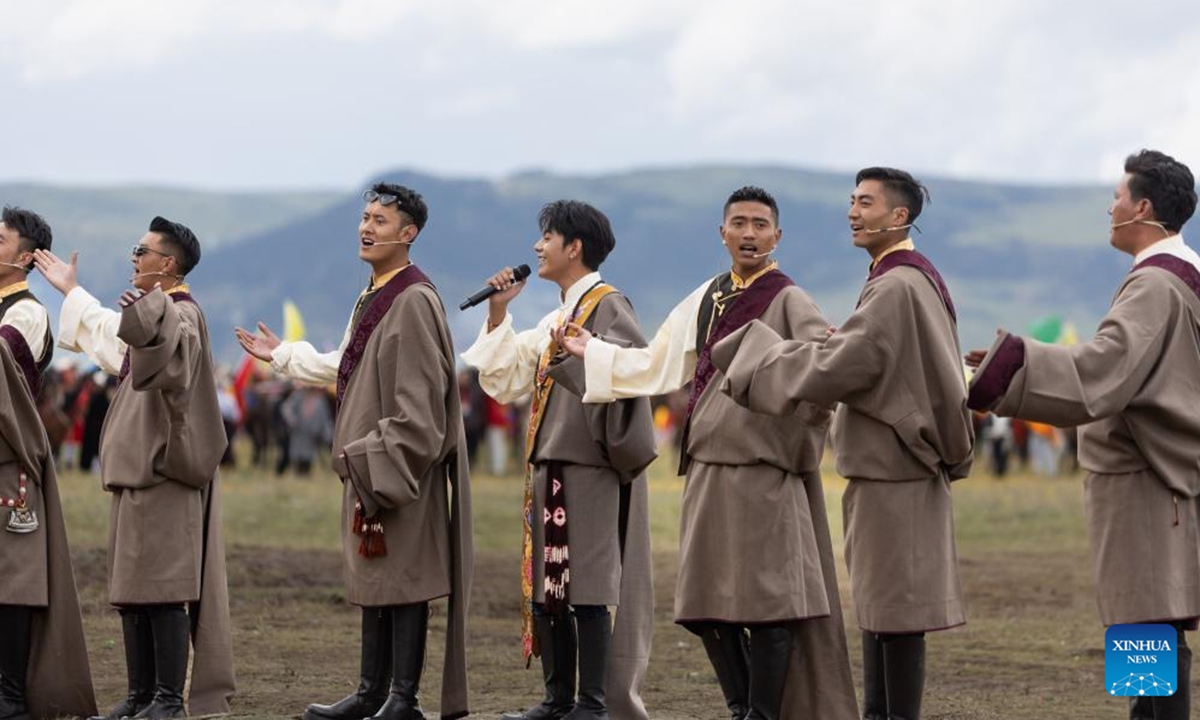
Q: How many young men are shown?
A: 7